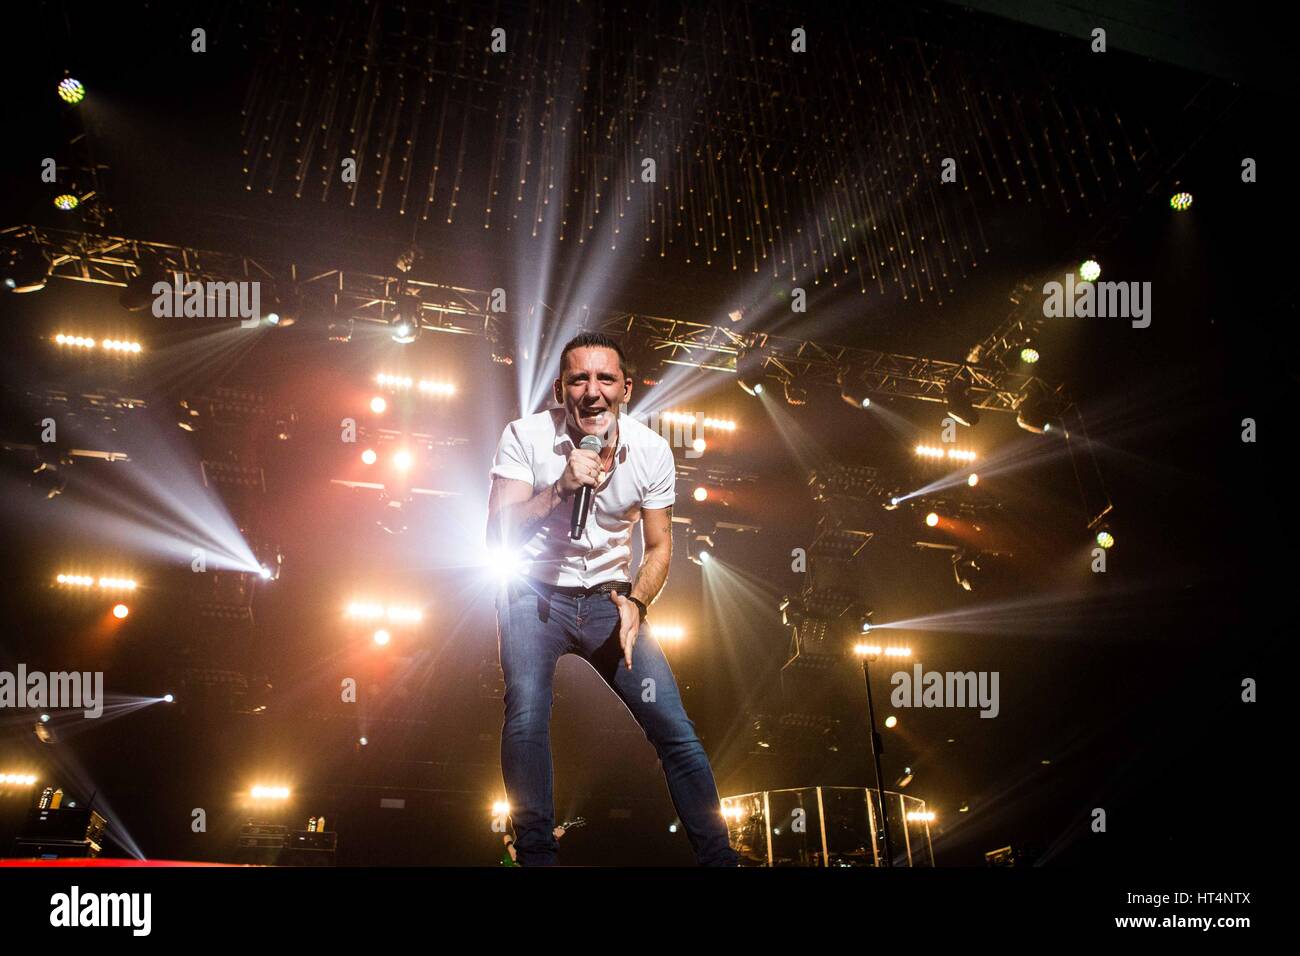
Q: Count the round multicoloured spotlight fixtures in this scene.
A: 6